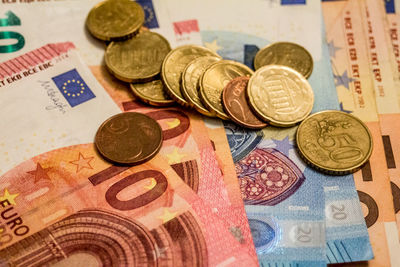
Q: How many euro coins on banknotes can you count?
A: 11